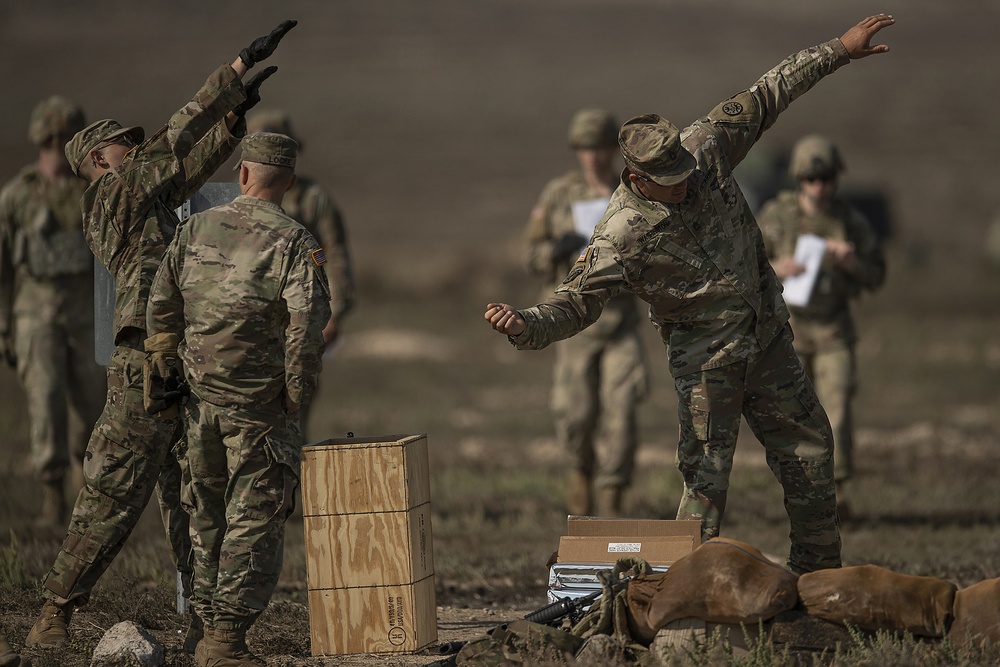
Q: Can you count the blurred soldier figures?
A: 4